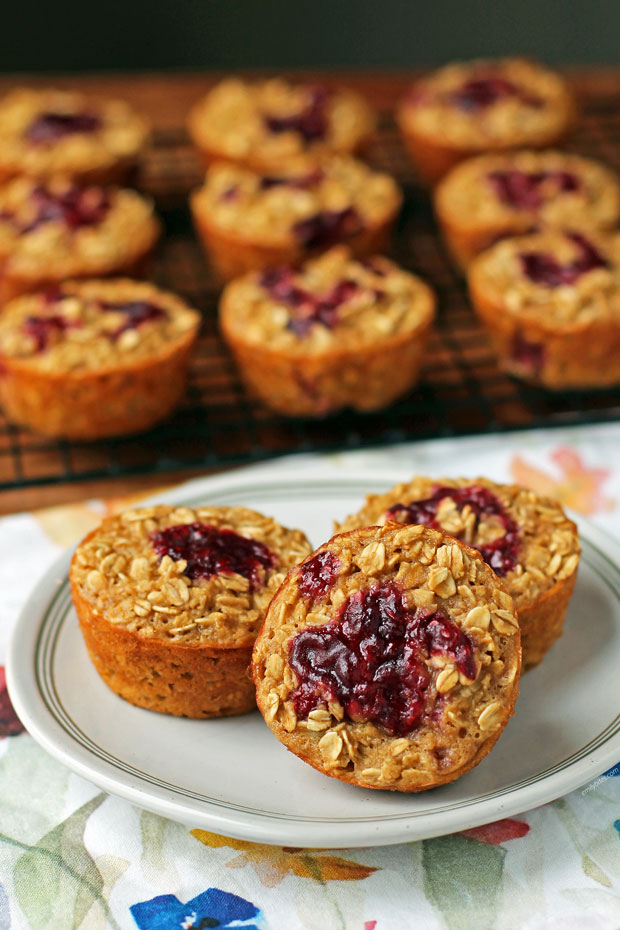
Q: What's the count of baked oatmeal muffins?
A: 12